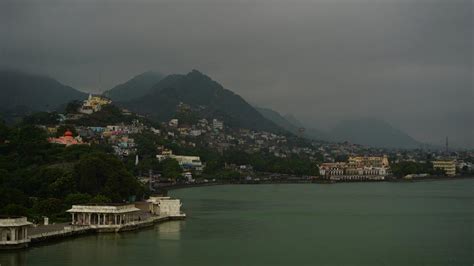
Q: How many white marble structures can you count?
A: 3